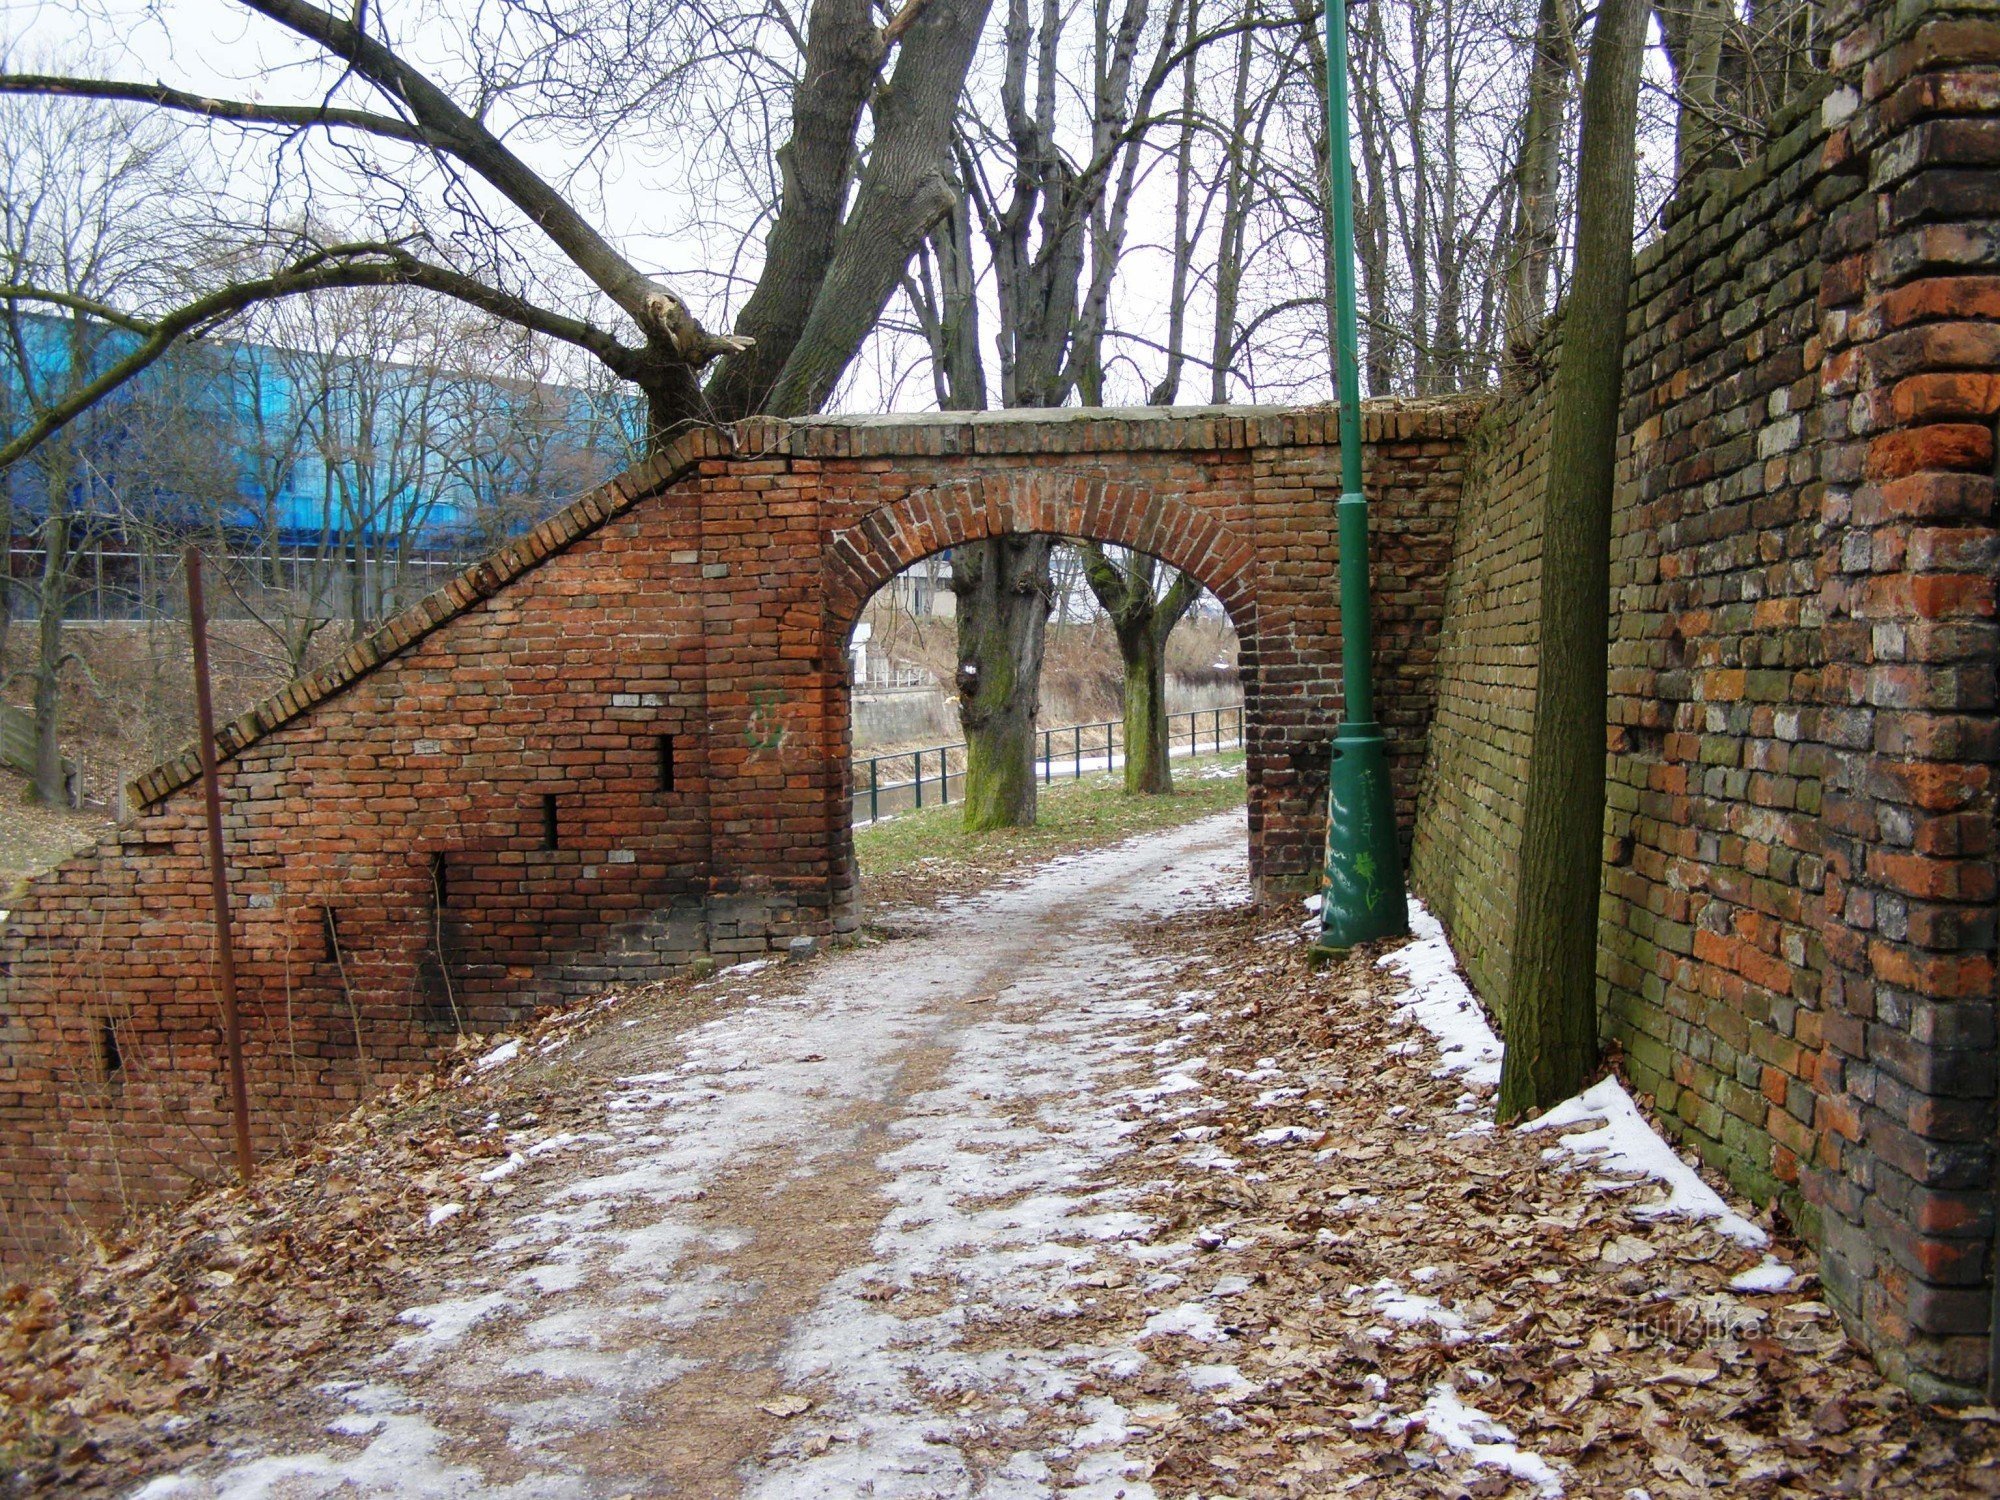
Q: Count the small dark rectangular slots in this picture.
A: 5